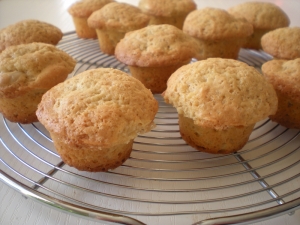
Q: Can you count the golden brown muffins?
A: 12